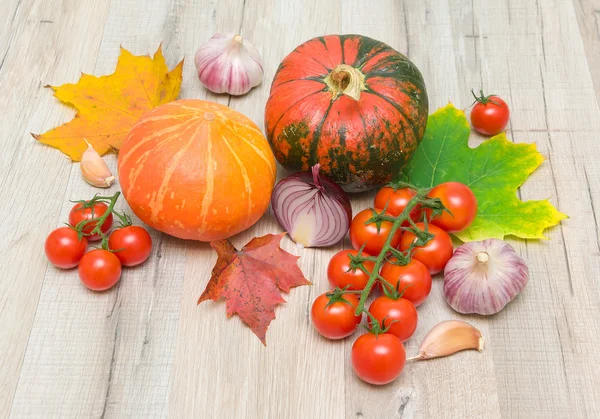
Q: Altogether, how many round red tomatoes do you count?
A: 14